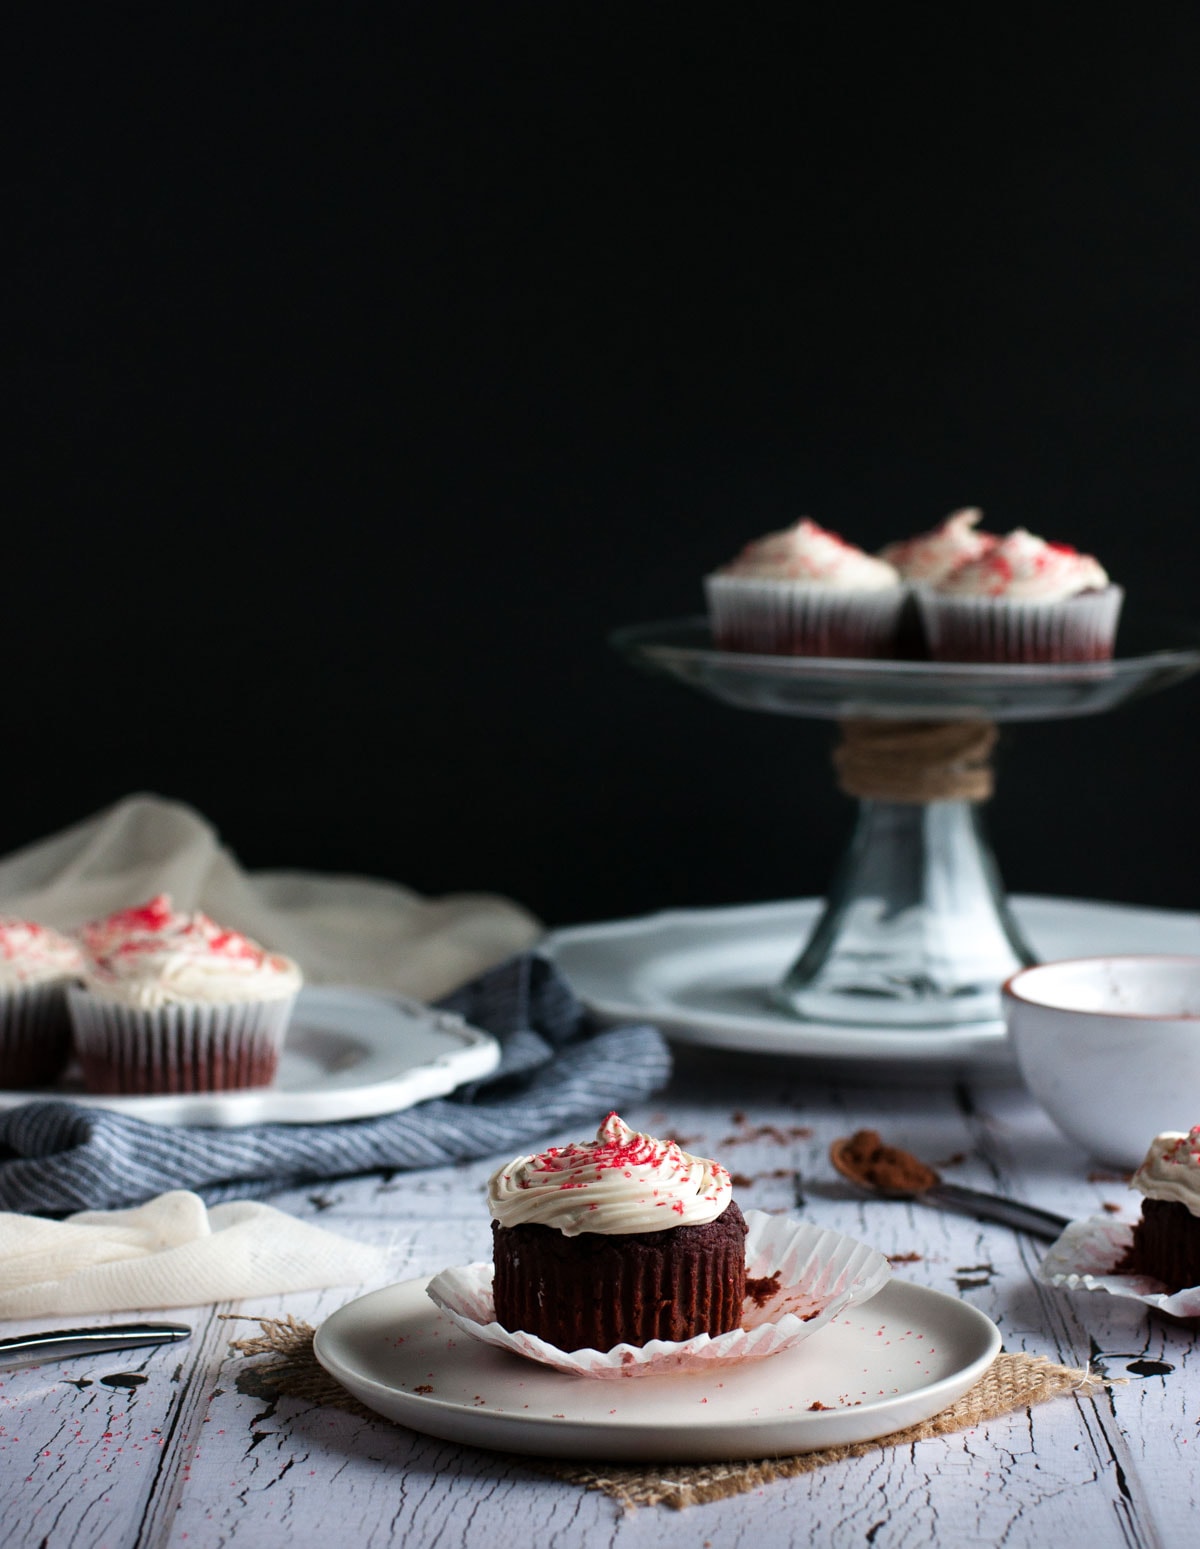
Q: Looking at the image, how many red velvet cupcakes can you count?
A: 7